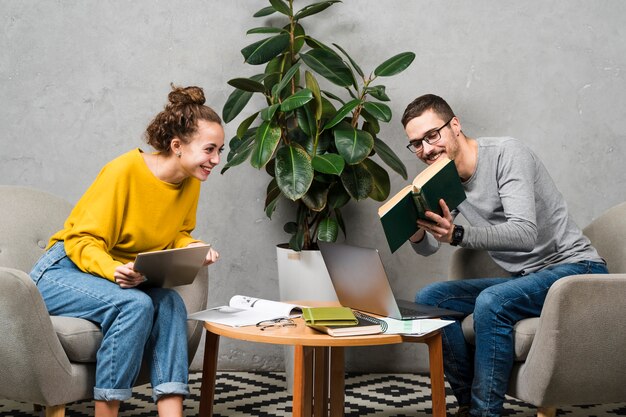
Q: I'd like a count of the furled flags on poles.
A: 0